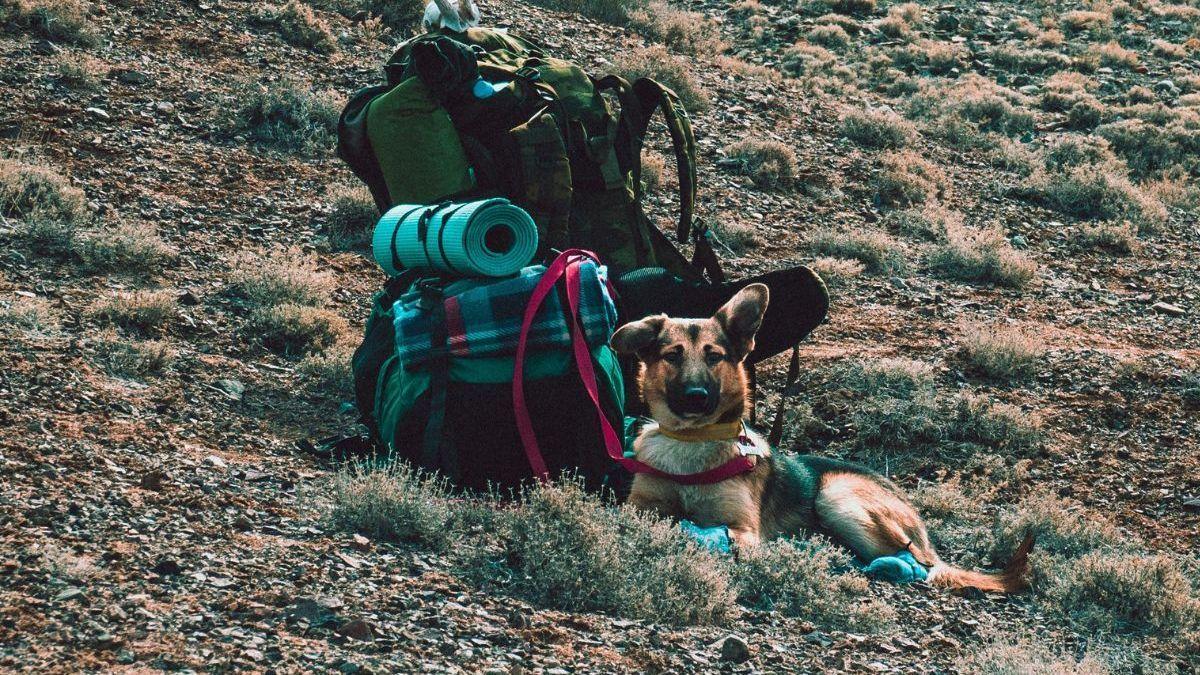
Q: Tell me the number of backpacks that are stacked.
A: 2